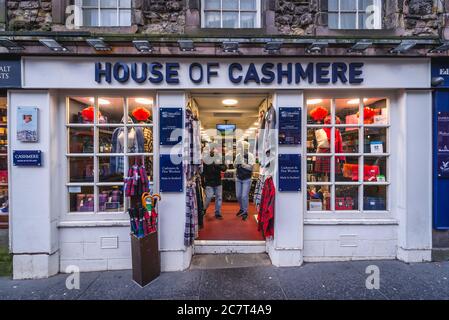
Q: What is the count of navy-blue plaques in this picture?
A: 5